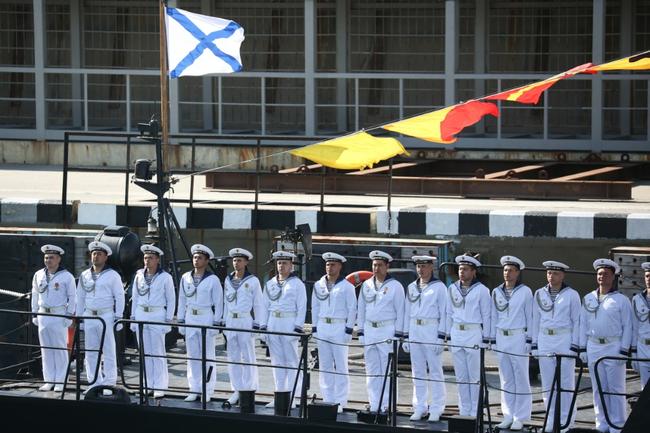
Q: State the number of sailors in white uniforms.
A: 14